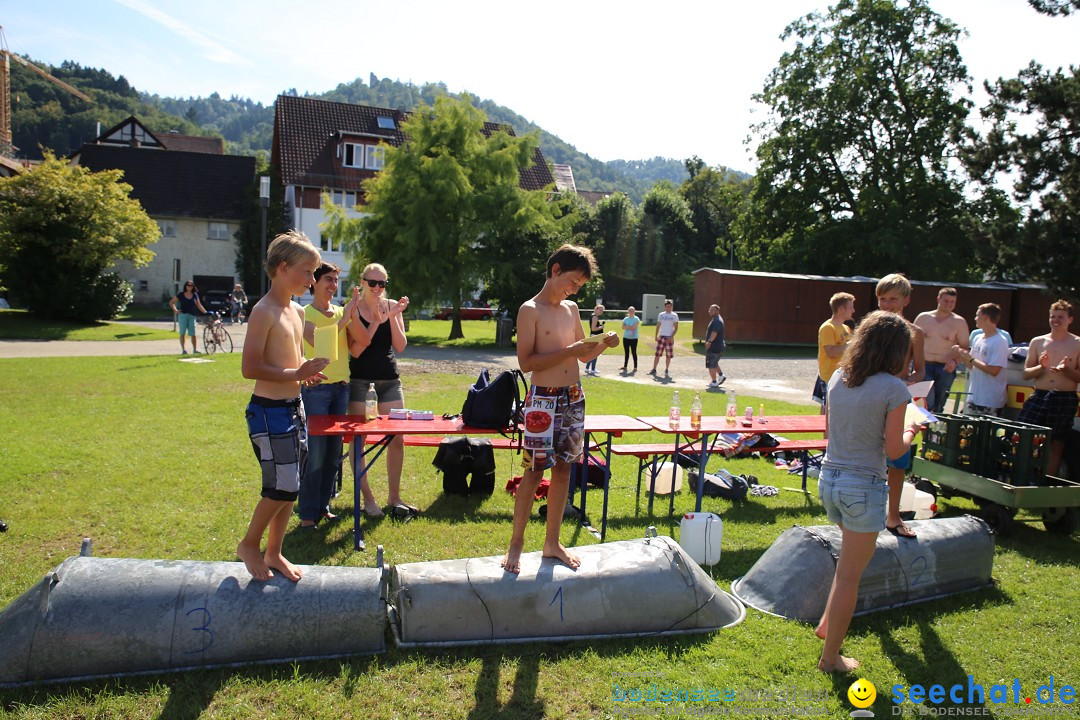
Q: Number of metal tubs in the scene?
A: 3